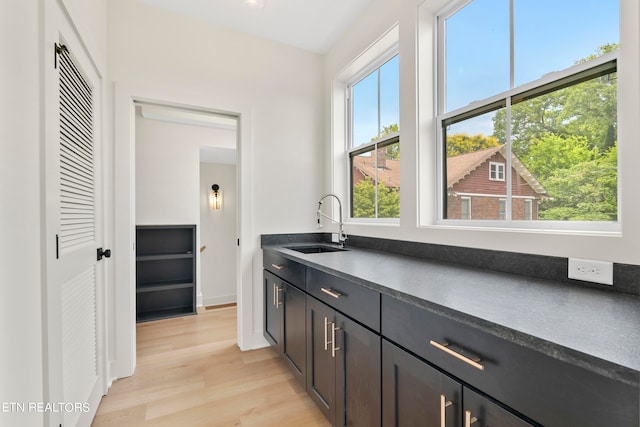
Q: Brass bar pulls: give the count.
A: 9